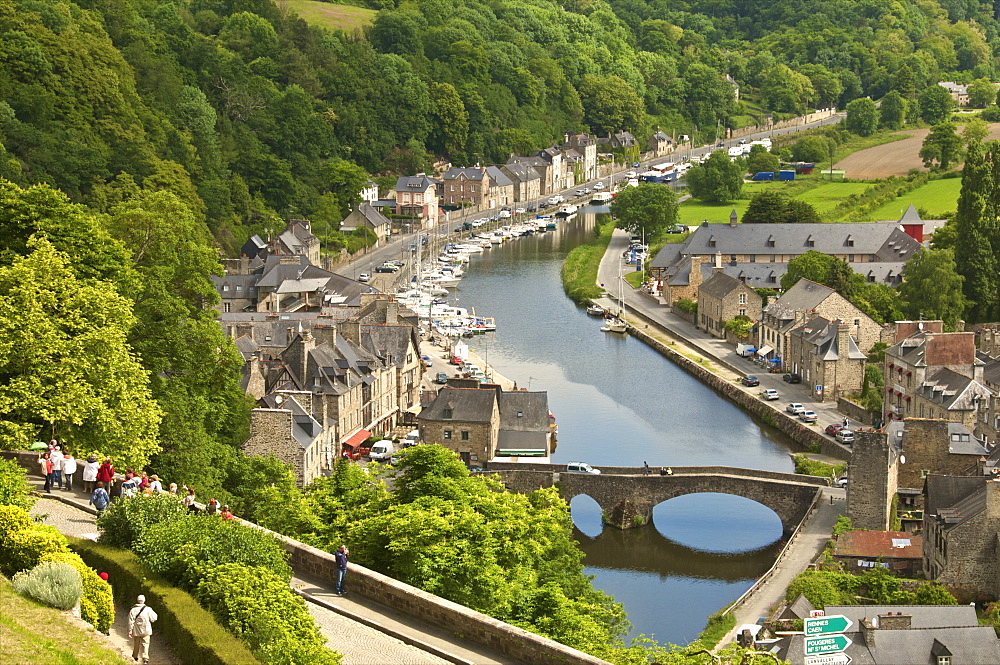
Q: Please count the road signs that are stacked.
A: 3